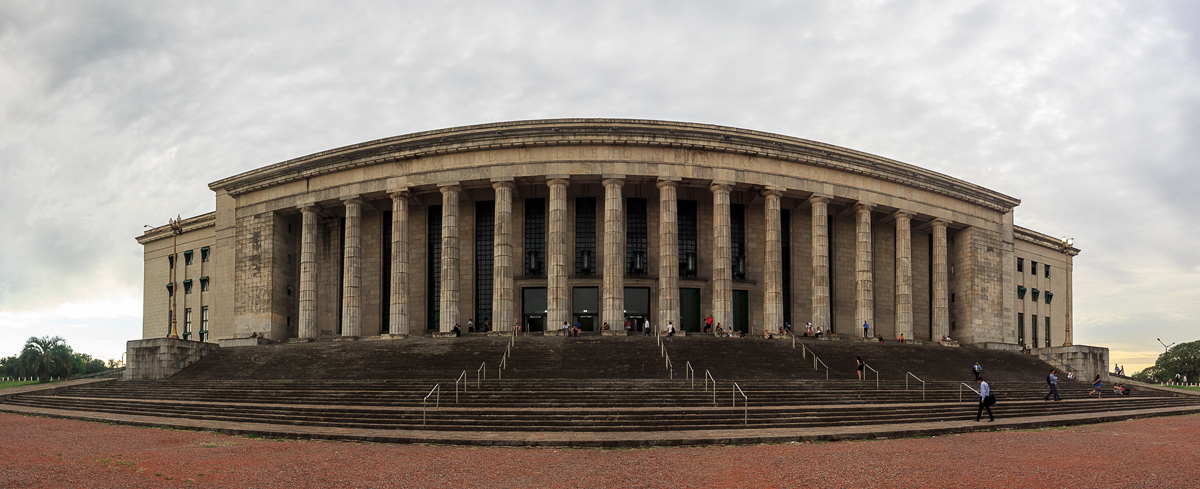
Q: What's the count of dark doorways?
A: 5